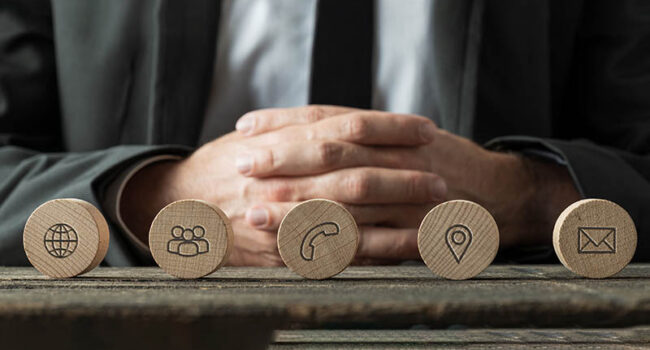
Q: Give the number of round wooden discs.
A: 5